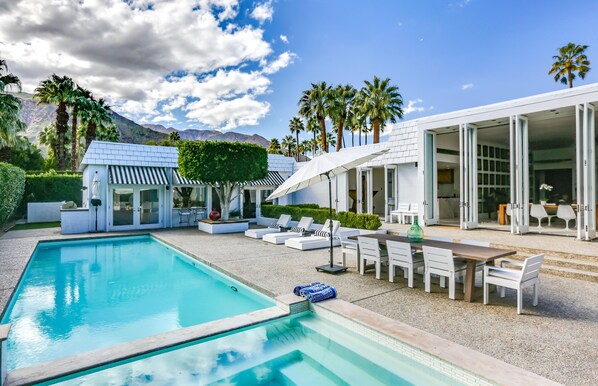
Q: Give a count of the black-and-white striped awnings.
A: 3